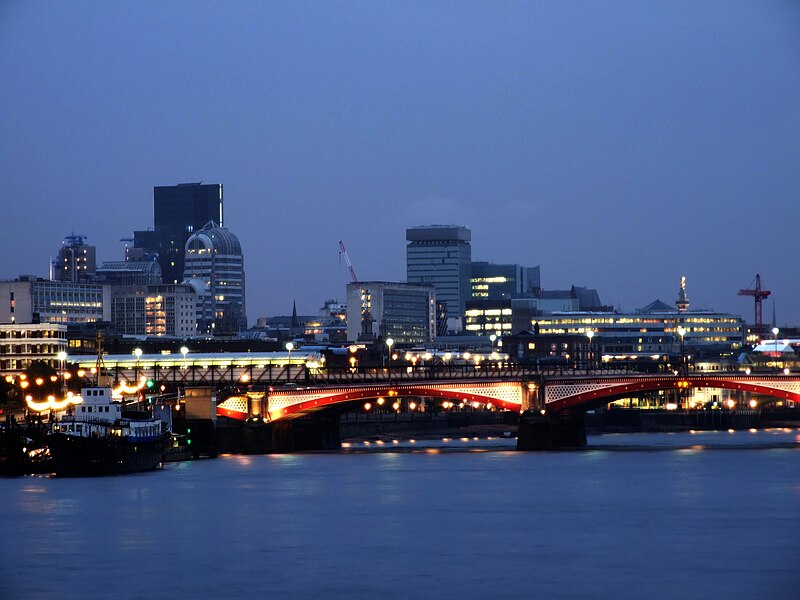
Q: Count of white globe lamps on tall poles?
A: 9